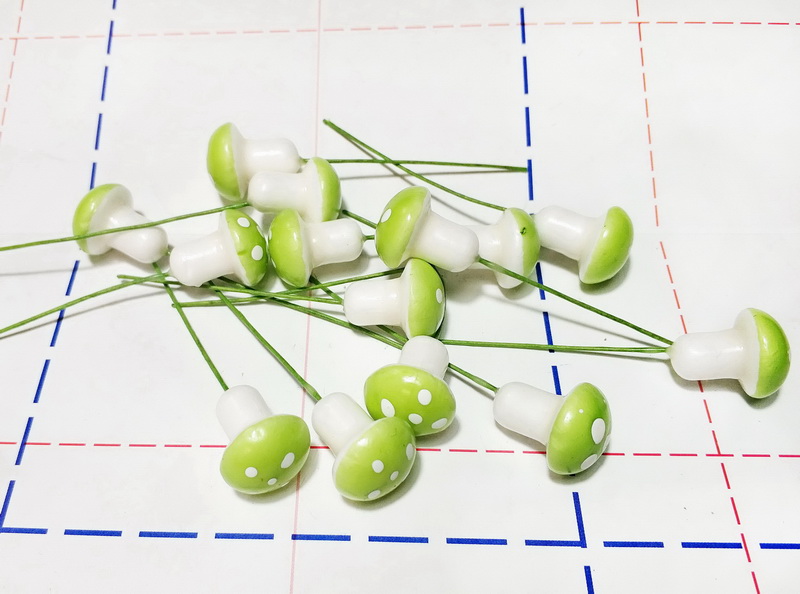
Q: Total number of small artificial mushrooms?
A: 14